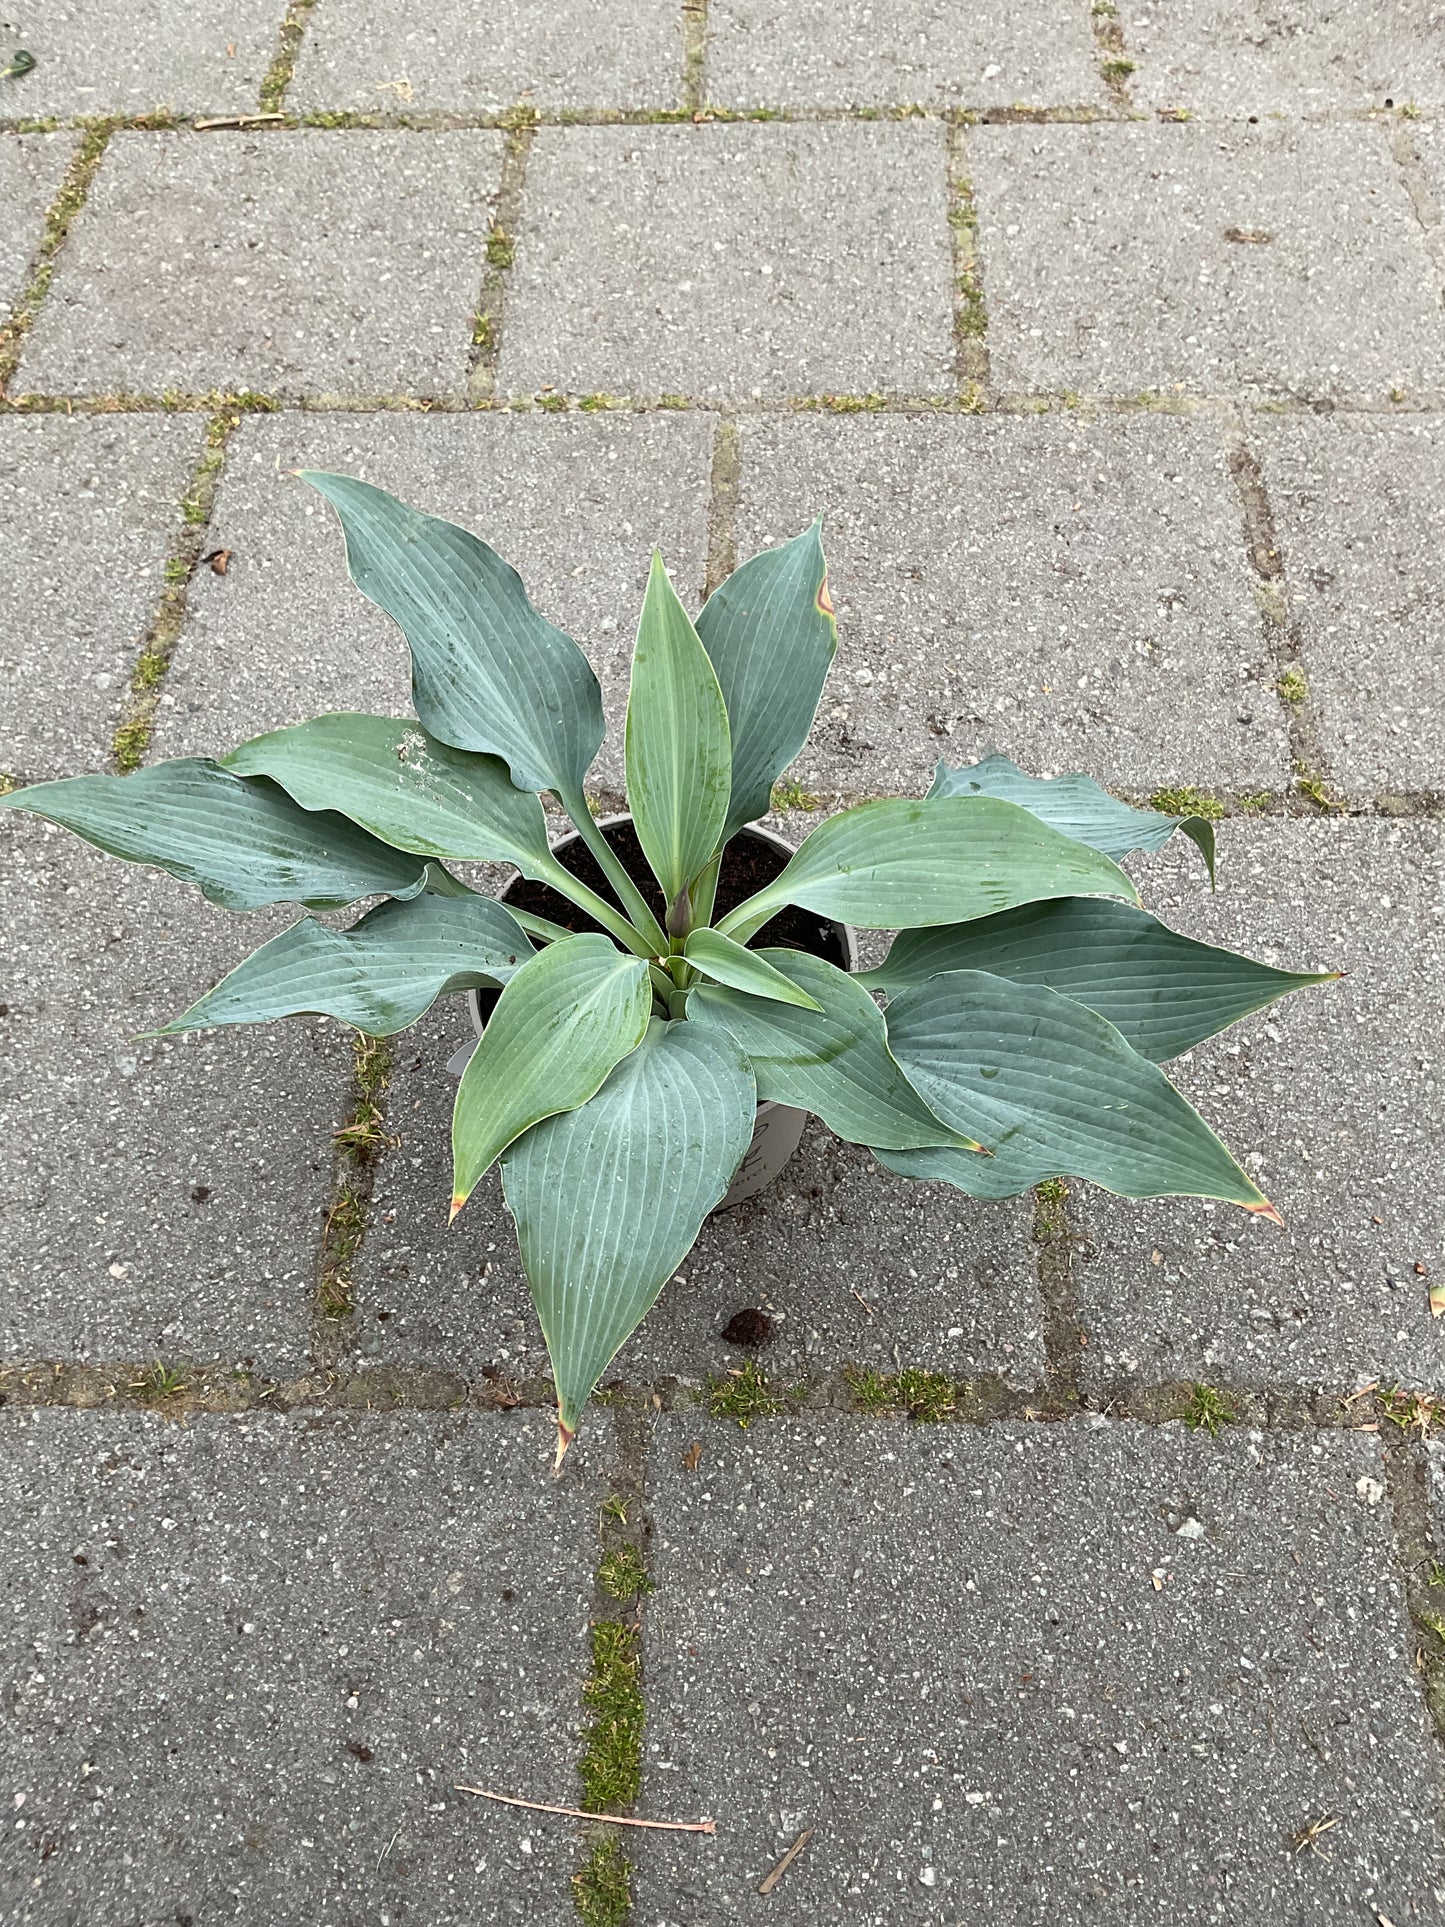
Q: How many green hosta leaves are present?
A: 14